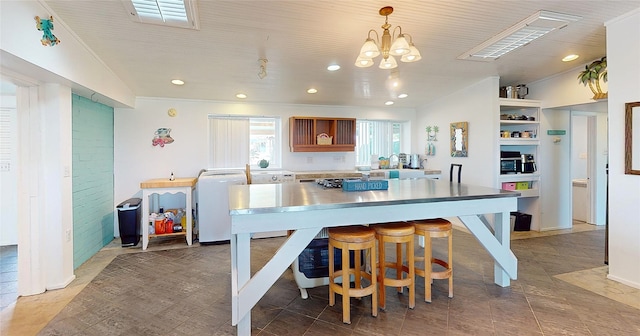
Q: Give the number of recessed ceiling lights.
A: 7